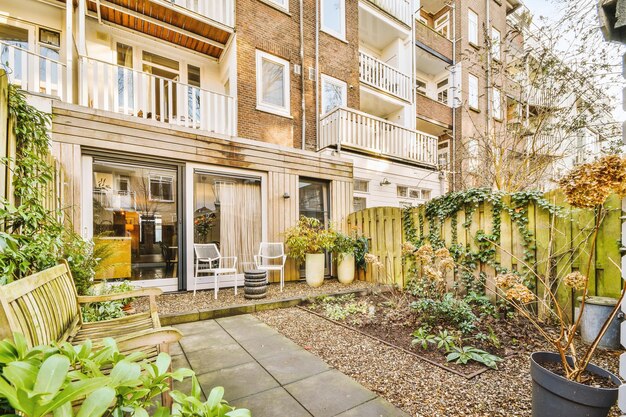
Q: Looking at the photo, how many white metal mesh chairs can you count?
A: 2